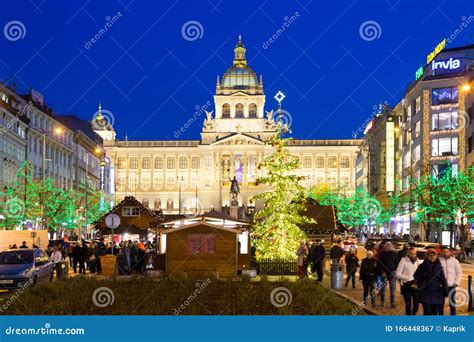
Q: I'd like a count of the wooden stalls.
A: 3